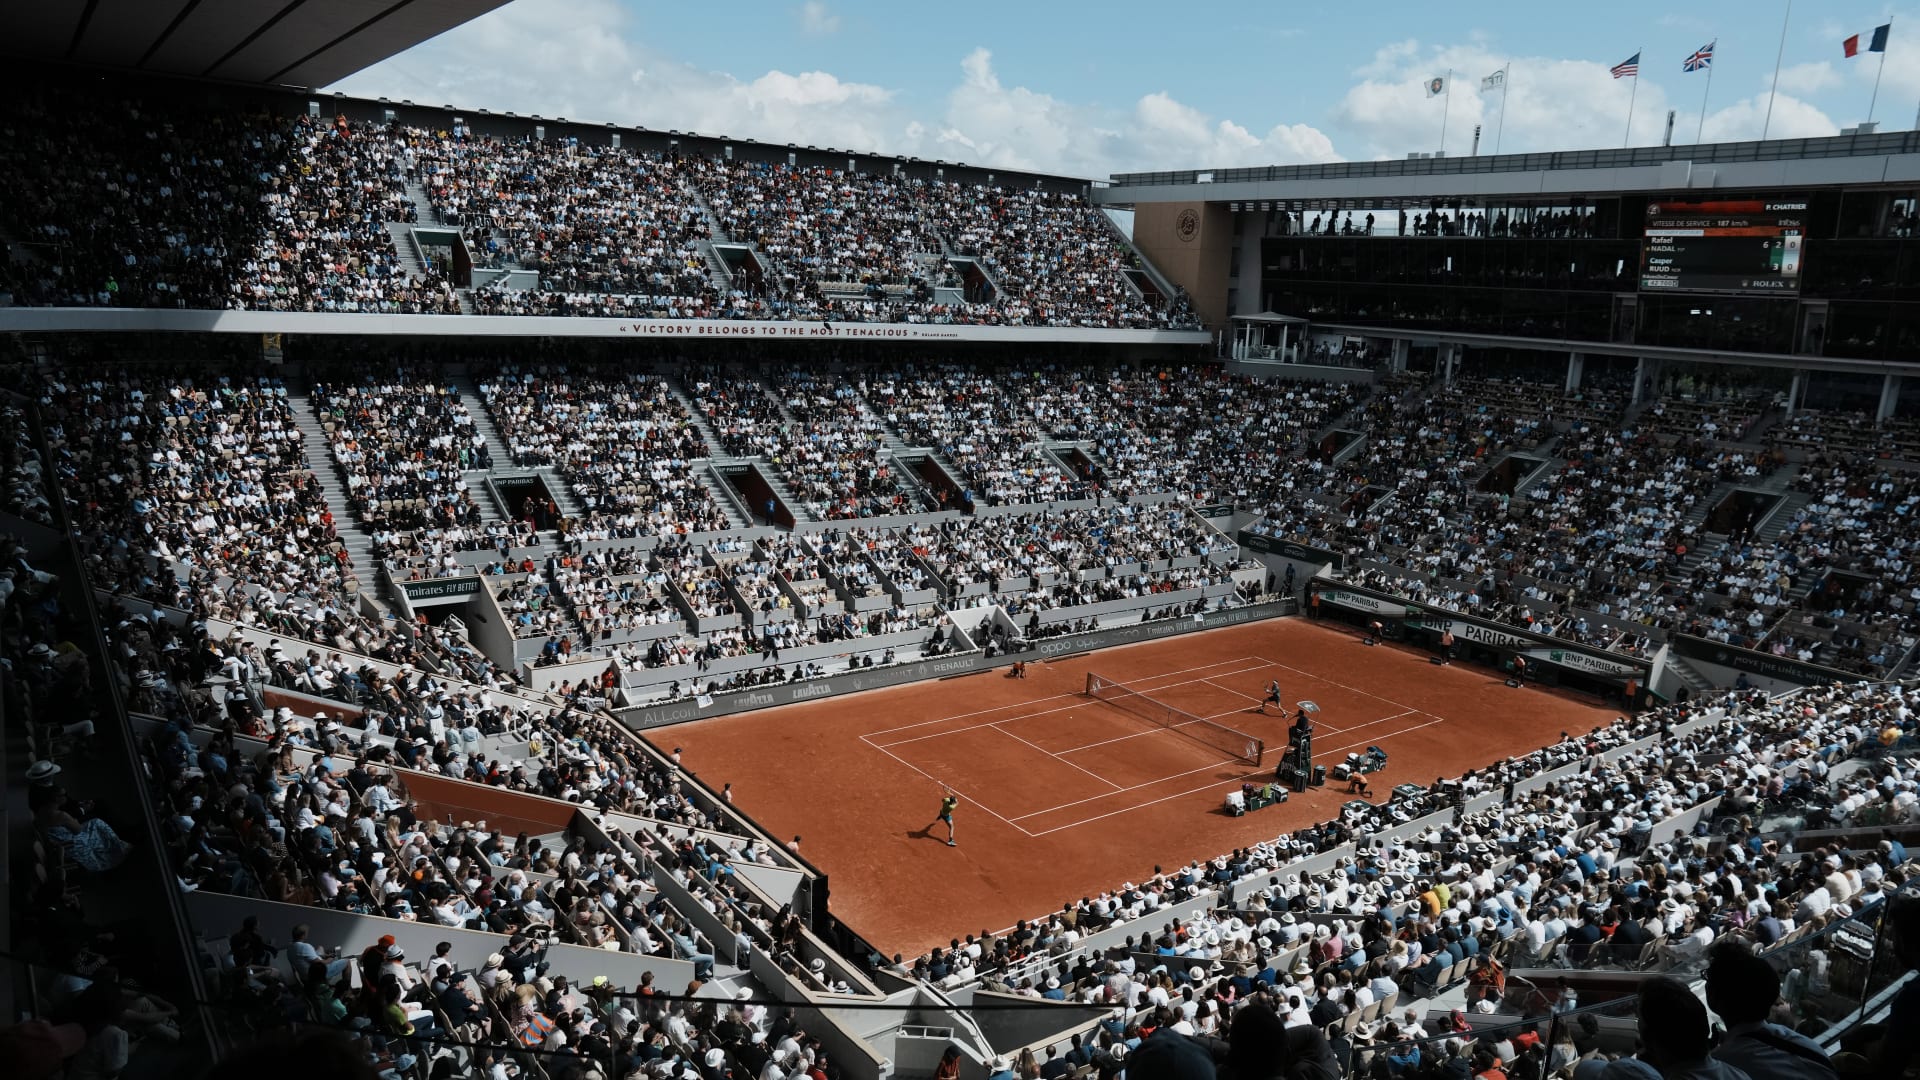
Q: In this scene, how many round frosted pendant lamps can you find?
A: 0